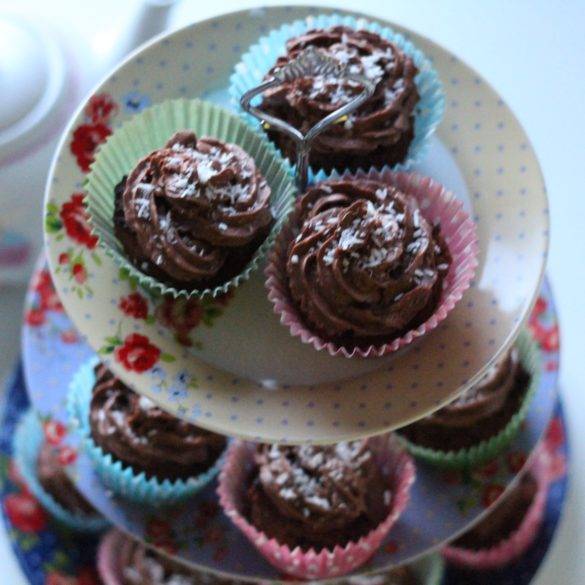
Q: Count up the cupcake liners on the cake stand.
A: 10